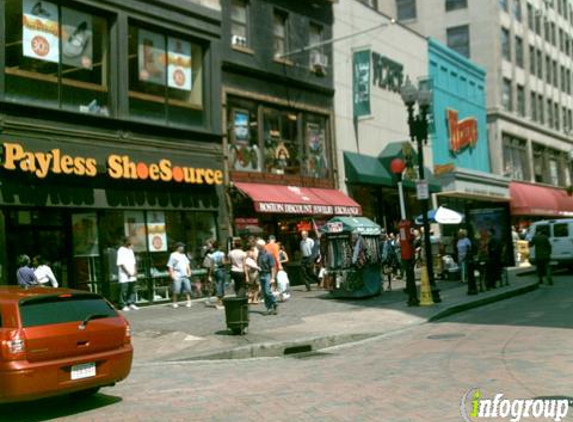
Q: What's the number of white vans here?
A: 1